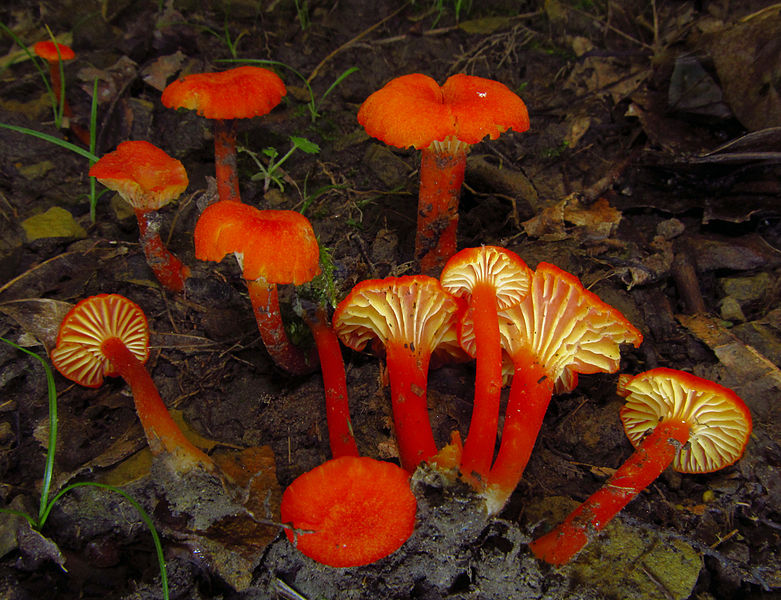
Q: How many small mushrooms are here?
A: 11